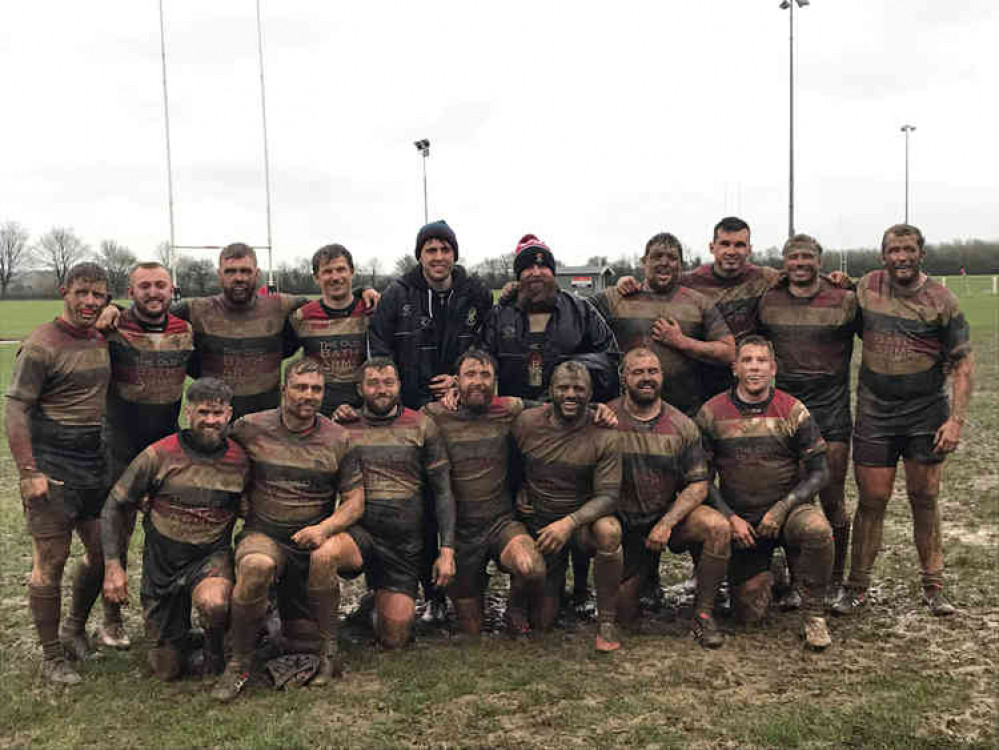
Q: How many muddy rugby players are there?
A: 15